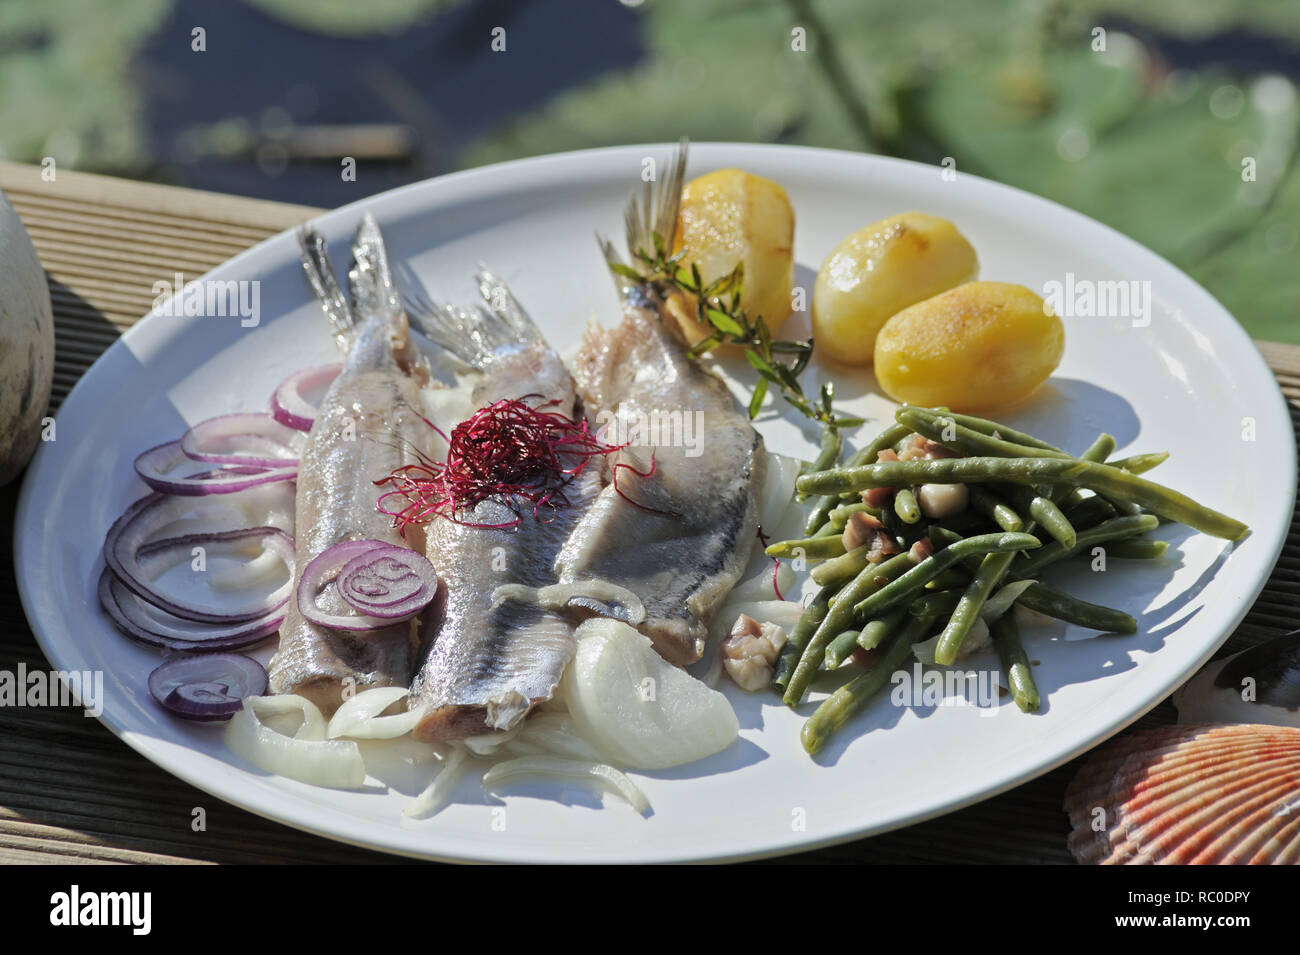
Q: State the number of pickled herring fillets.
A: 3